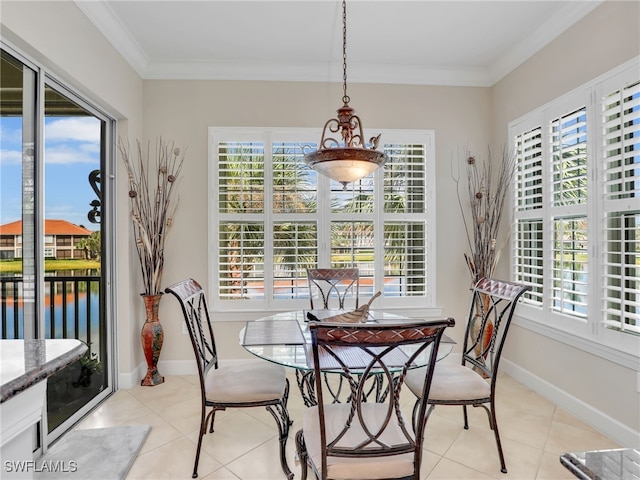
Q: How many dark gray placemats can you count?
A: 4